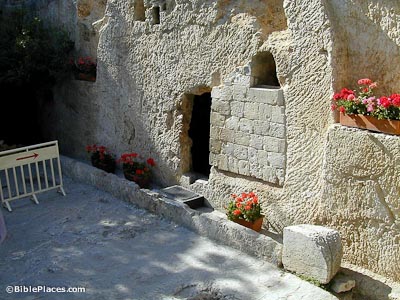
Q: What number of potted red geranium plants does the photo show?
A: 5